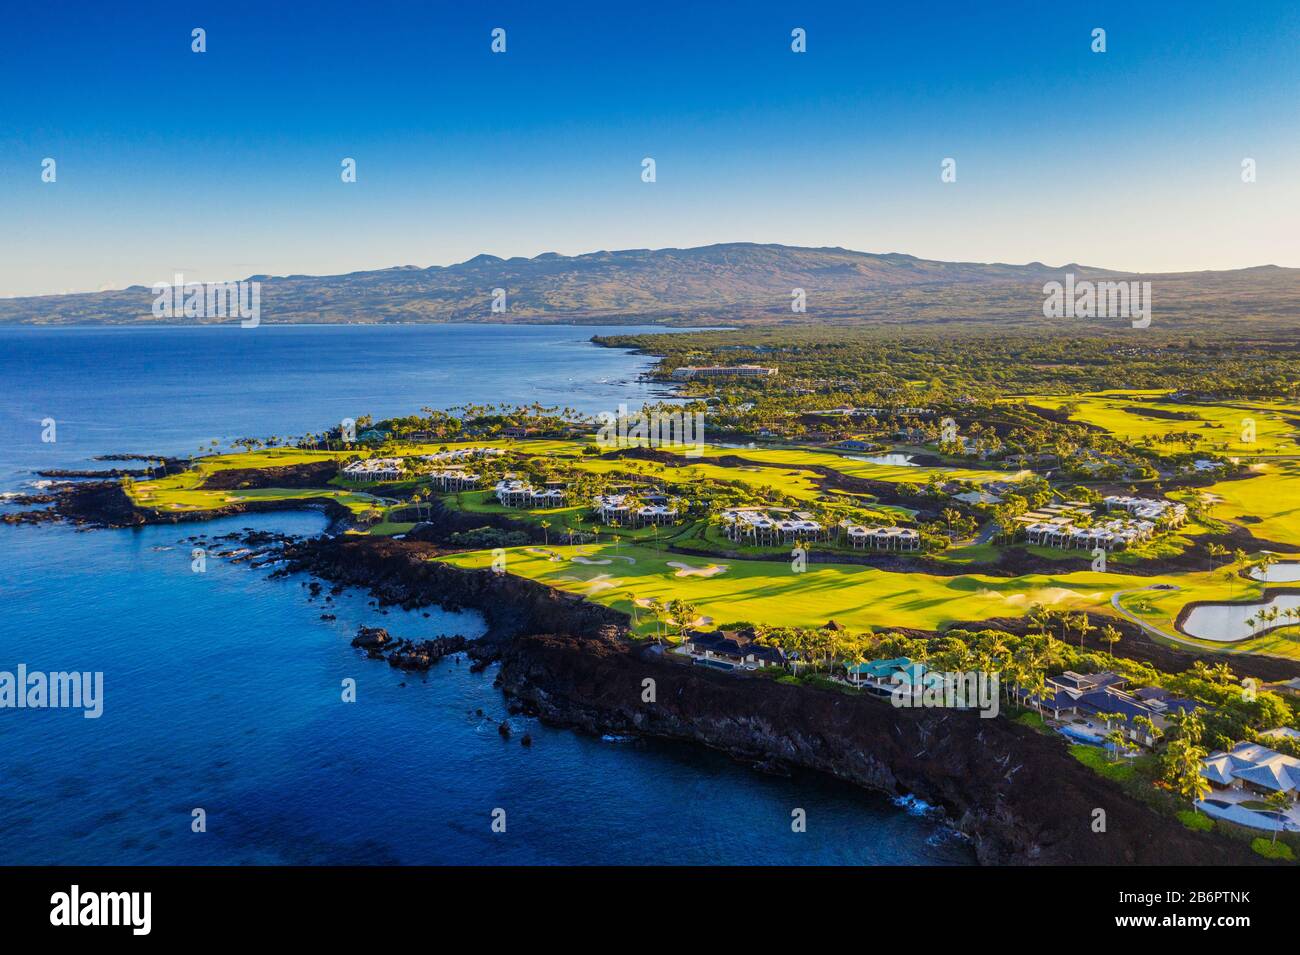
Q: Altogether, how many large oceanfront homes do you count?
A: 4